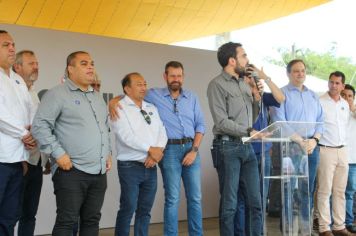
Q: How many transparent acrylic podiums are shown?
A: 1